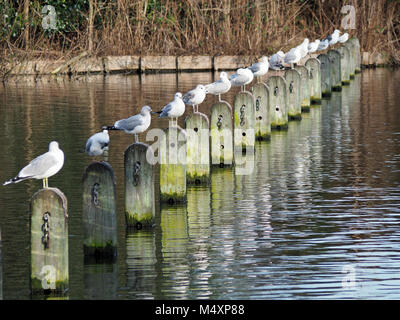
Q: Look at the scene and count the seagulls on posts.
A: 15